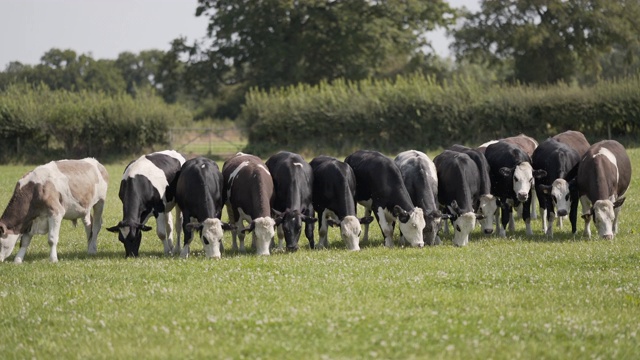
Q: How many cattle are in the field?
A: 15